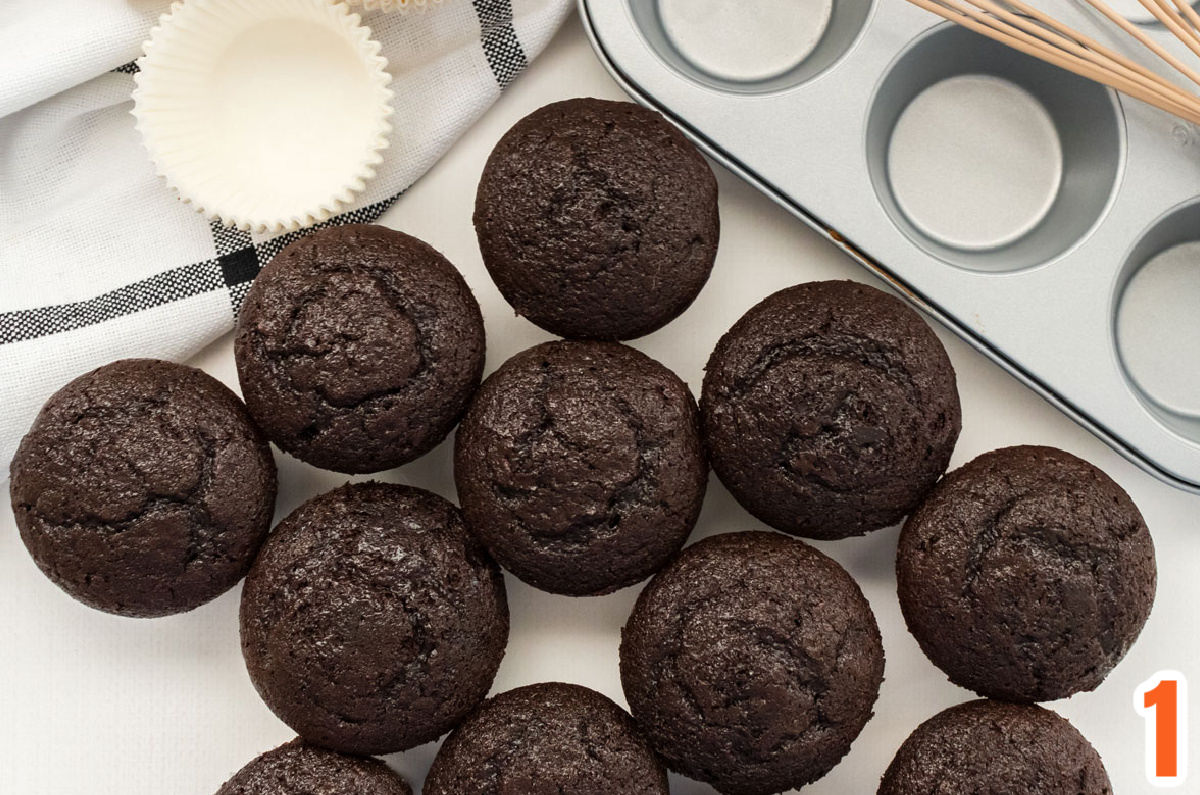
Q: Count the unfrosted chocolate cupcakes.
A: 11